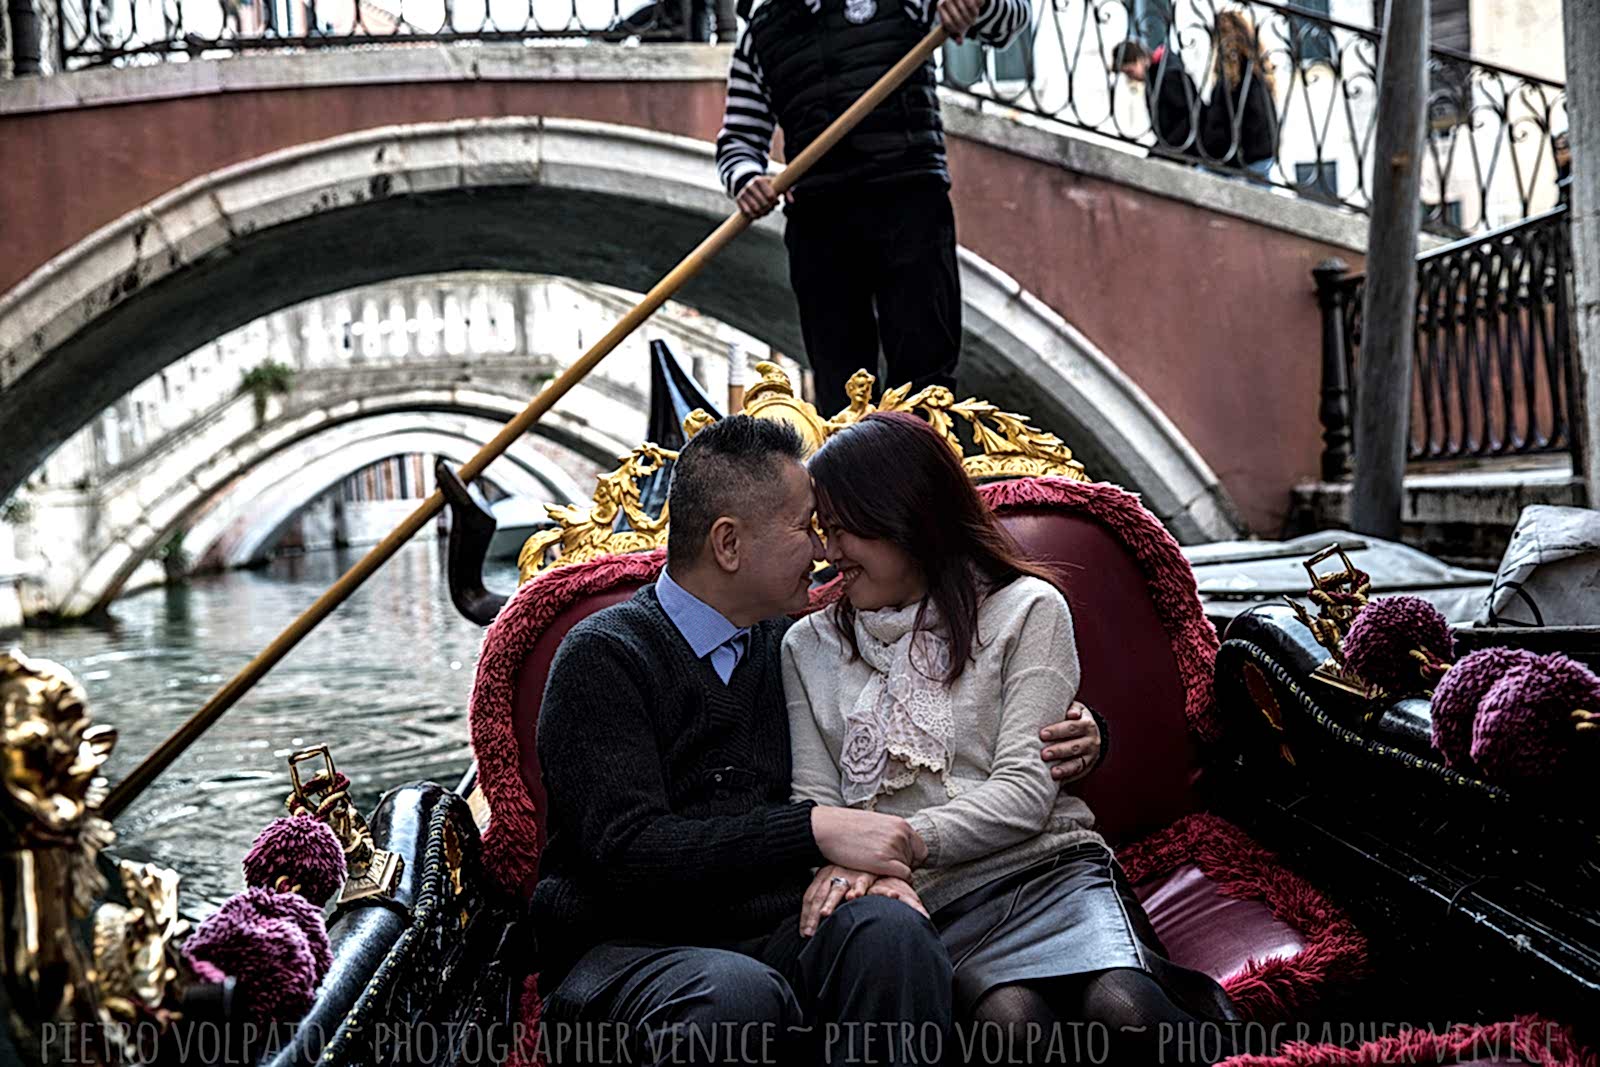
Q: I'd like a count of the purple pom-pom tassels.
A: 6